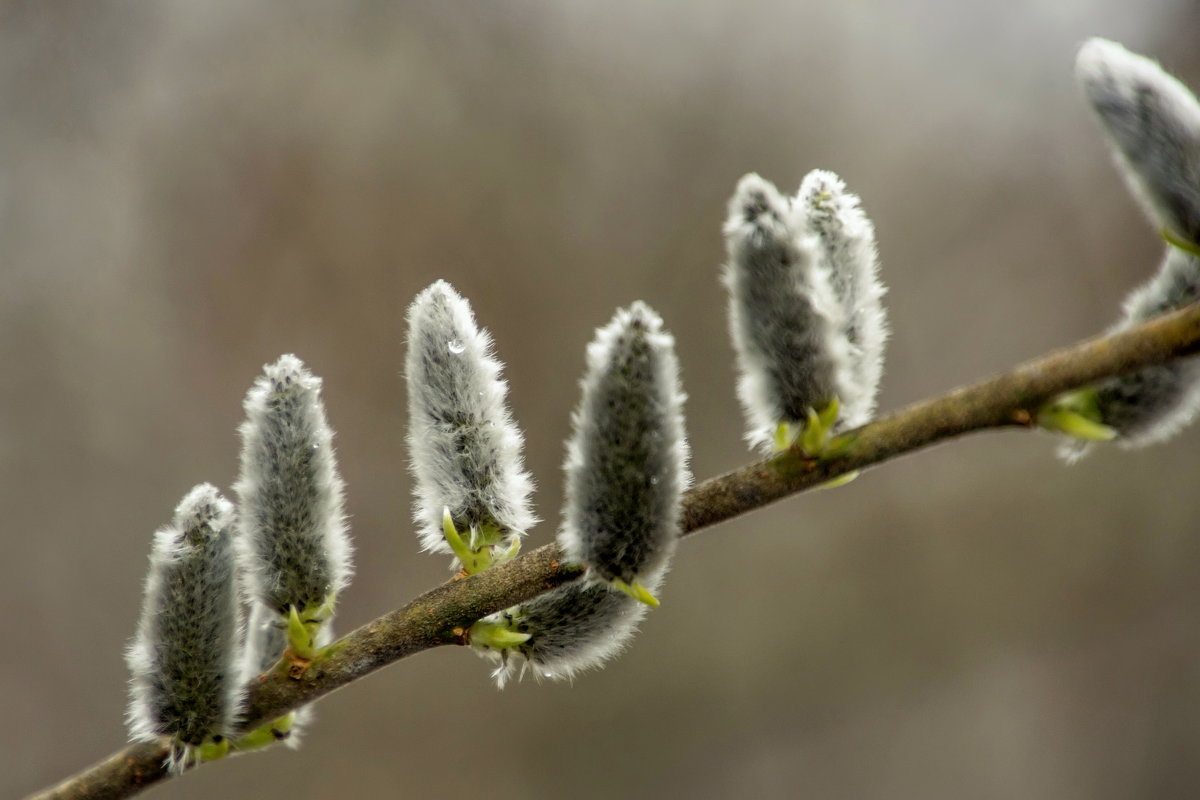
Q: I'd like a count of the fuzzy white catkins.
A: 10